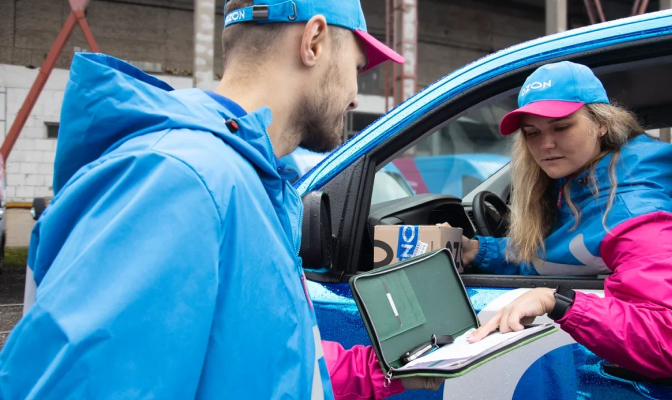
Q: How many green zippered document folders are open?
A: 1